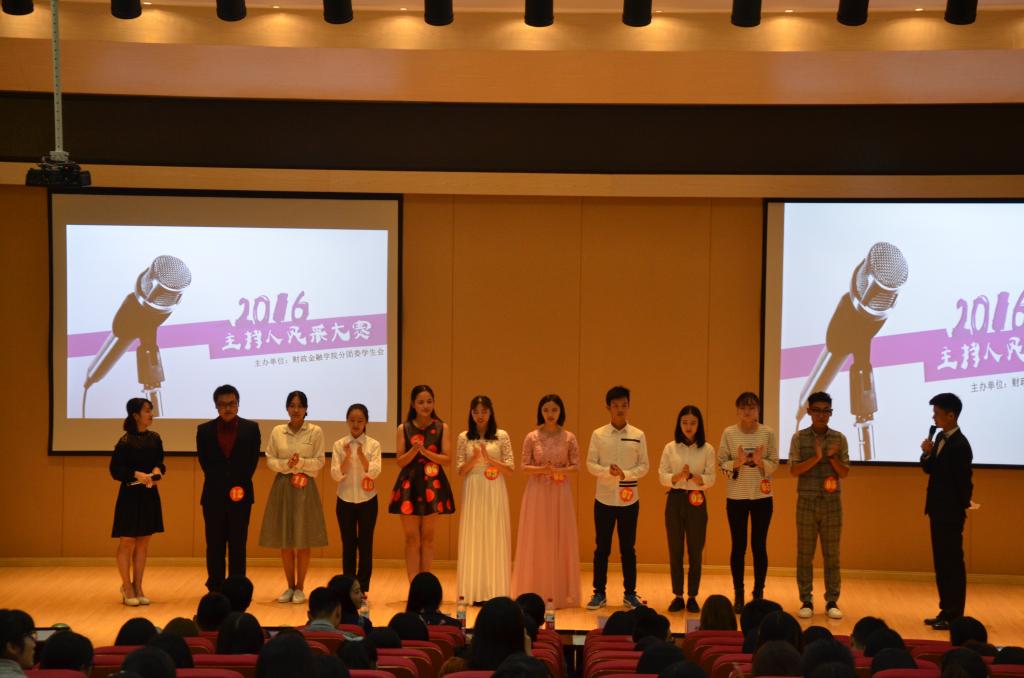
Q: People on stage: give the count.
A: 12